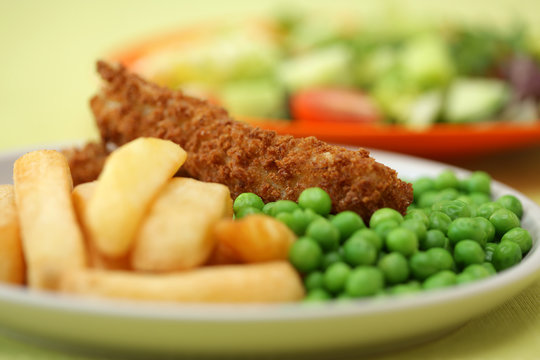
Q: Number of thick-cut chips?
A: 7